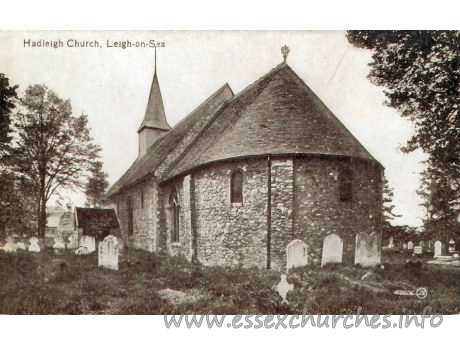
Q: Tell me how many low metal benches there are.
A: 0